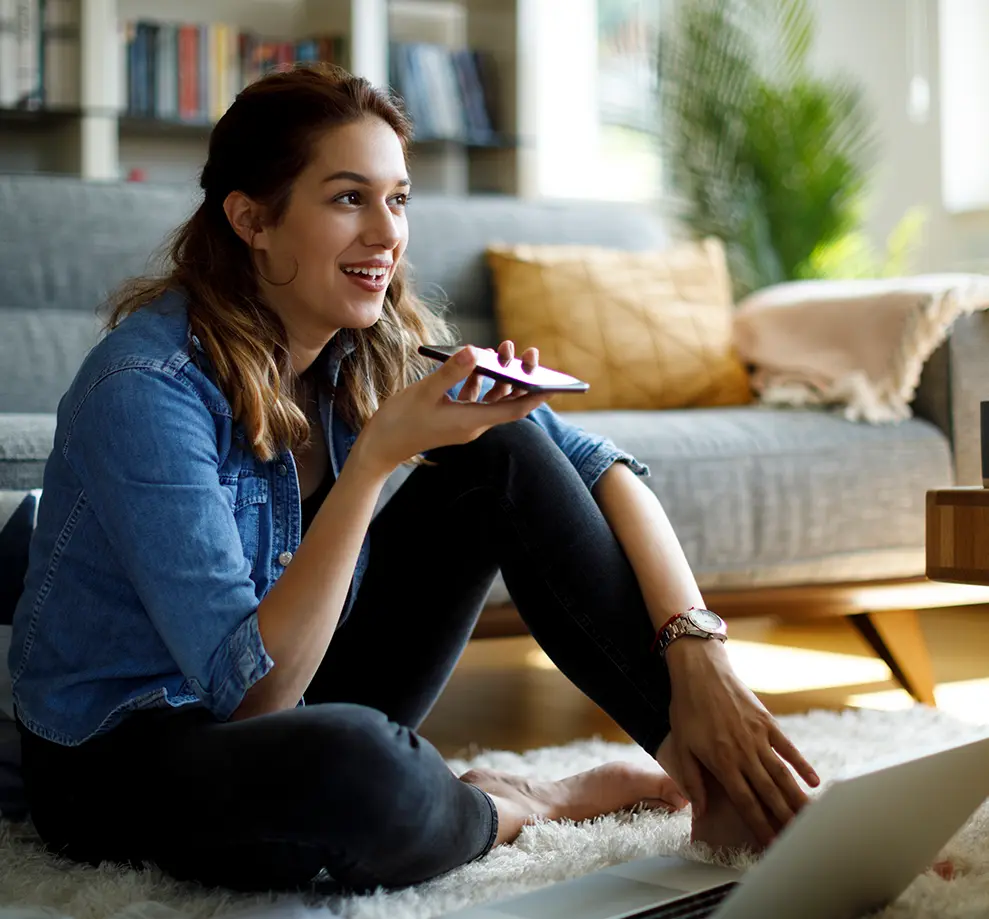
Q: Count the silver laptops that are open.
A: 1